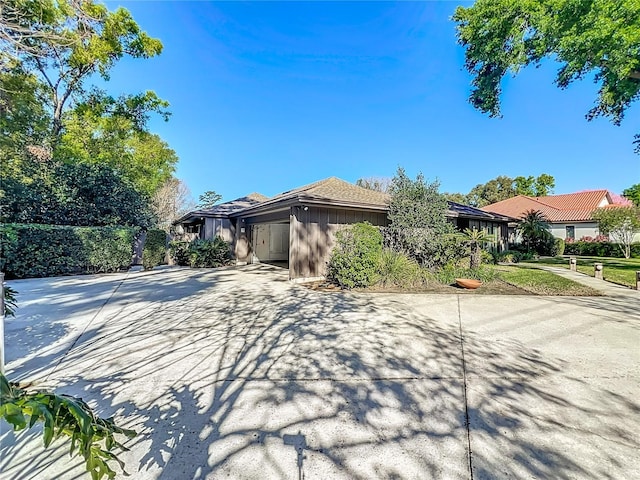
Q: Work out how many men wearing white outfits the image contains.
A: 0